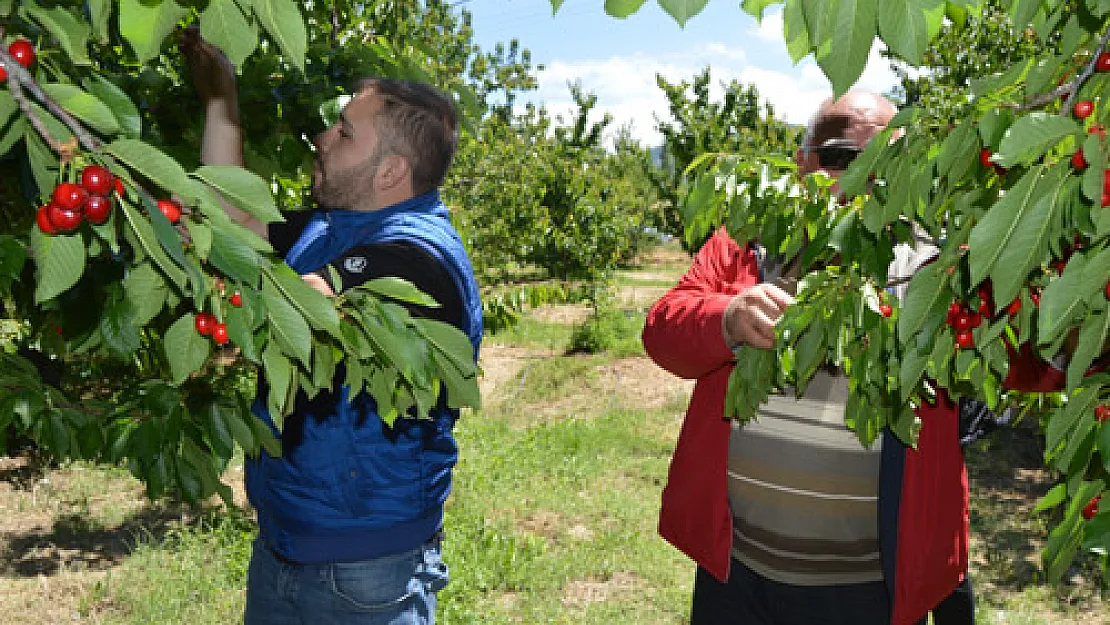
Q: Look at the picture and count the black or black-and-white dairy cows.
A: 0